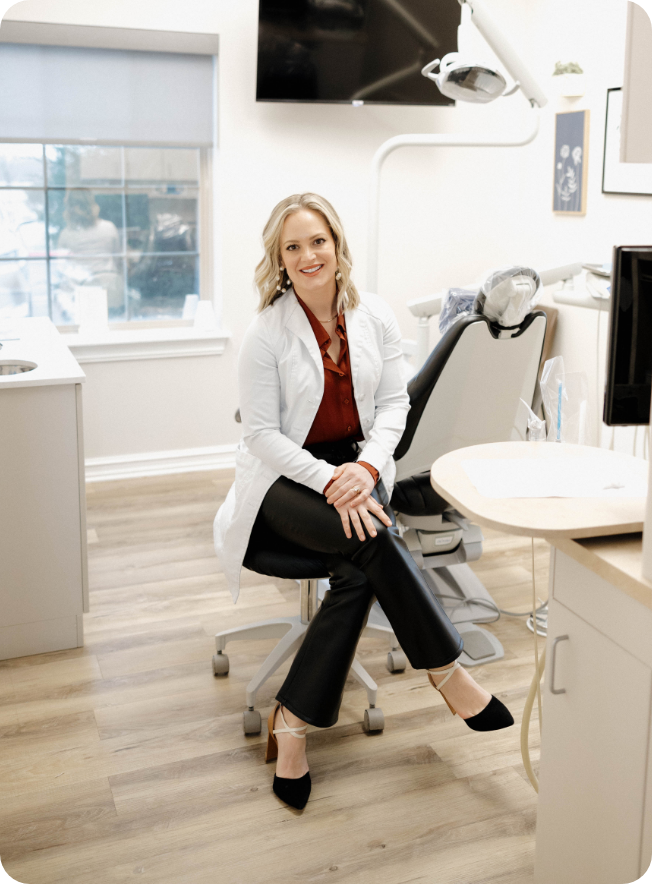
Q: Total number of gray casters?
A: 4